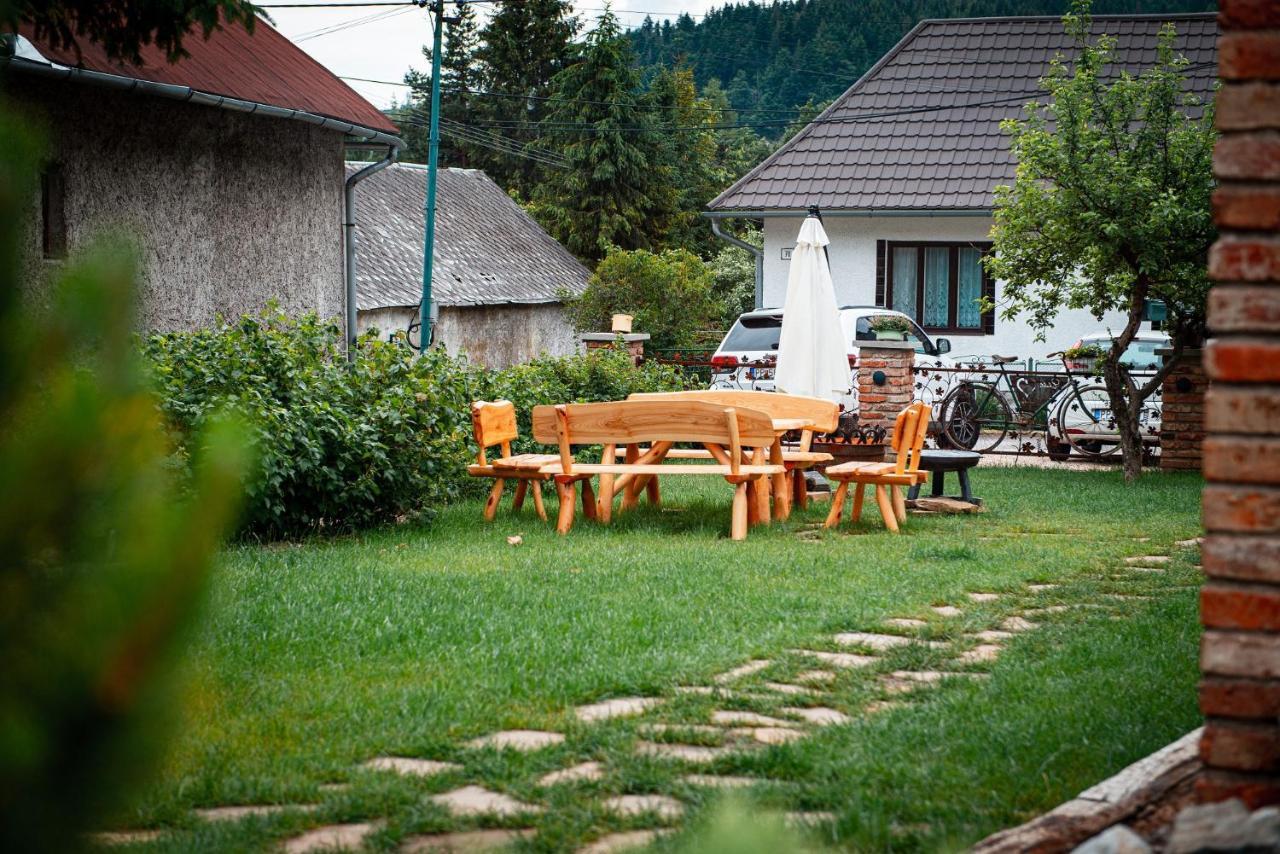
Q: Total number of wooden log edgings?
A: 1